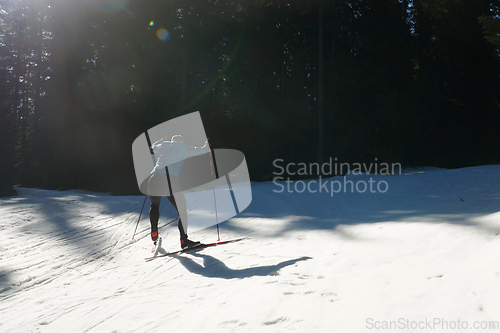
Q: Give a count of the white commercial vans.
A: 0